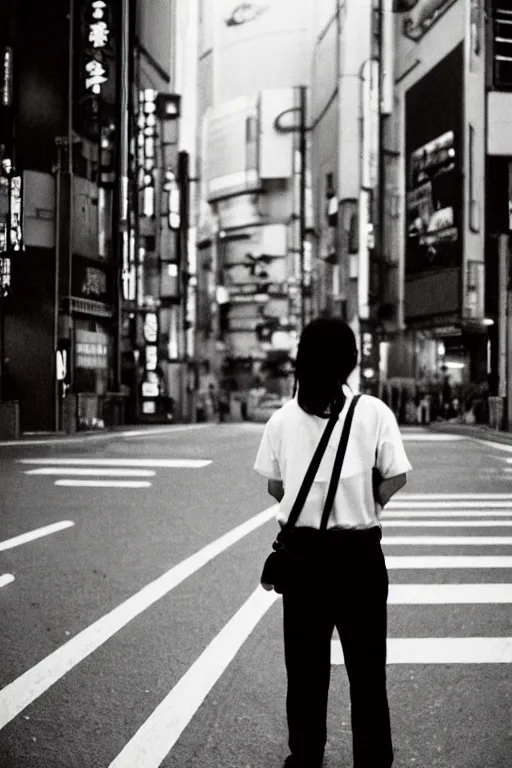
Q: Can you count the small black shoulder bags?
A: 1